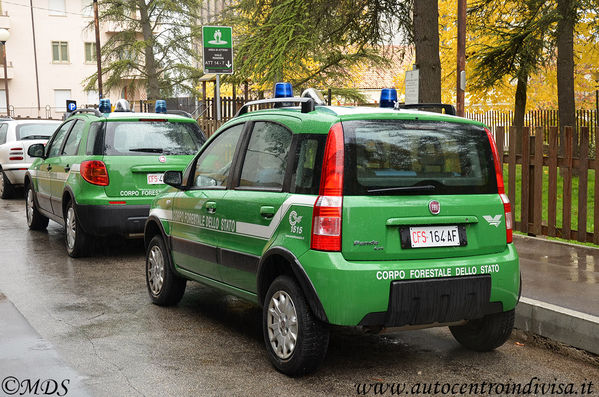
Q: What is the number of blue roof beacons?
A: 4